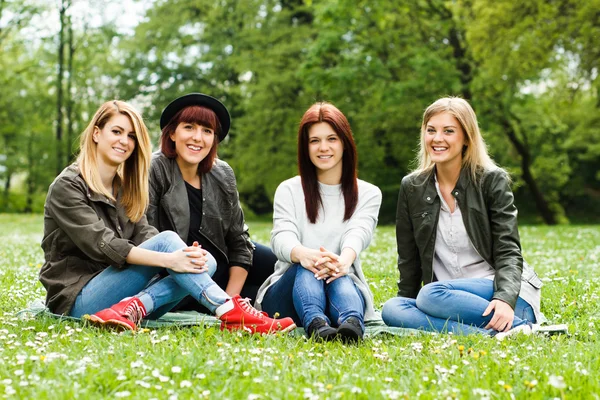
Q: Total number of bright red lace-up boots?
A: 2